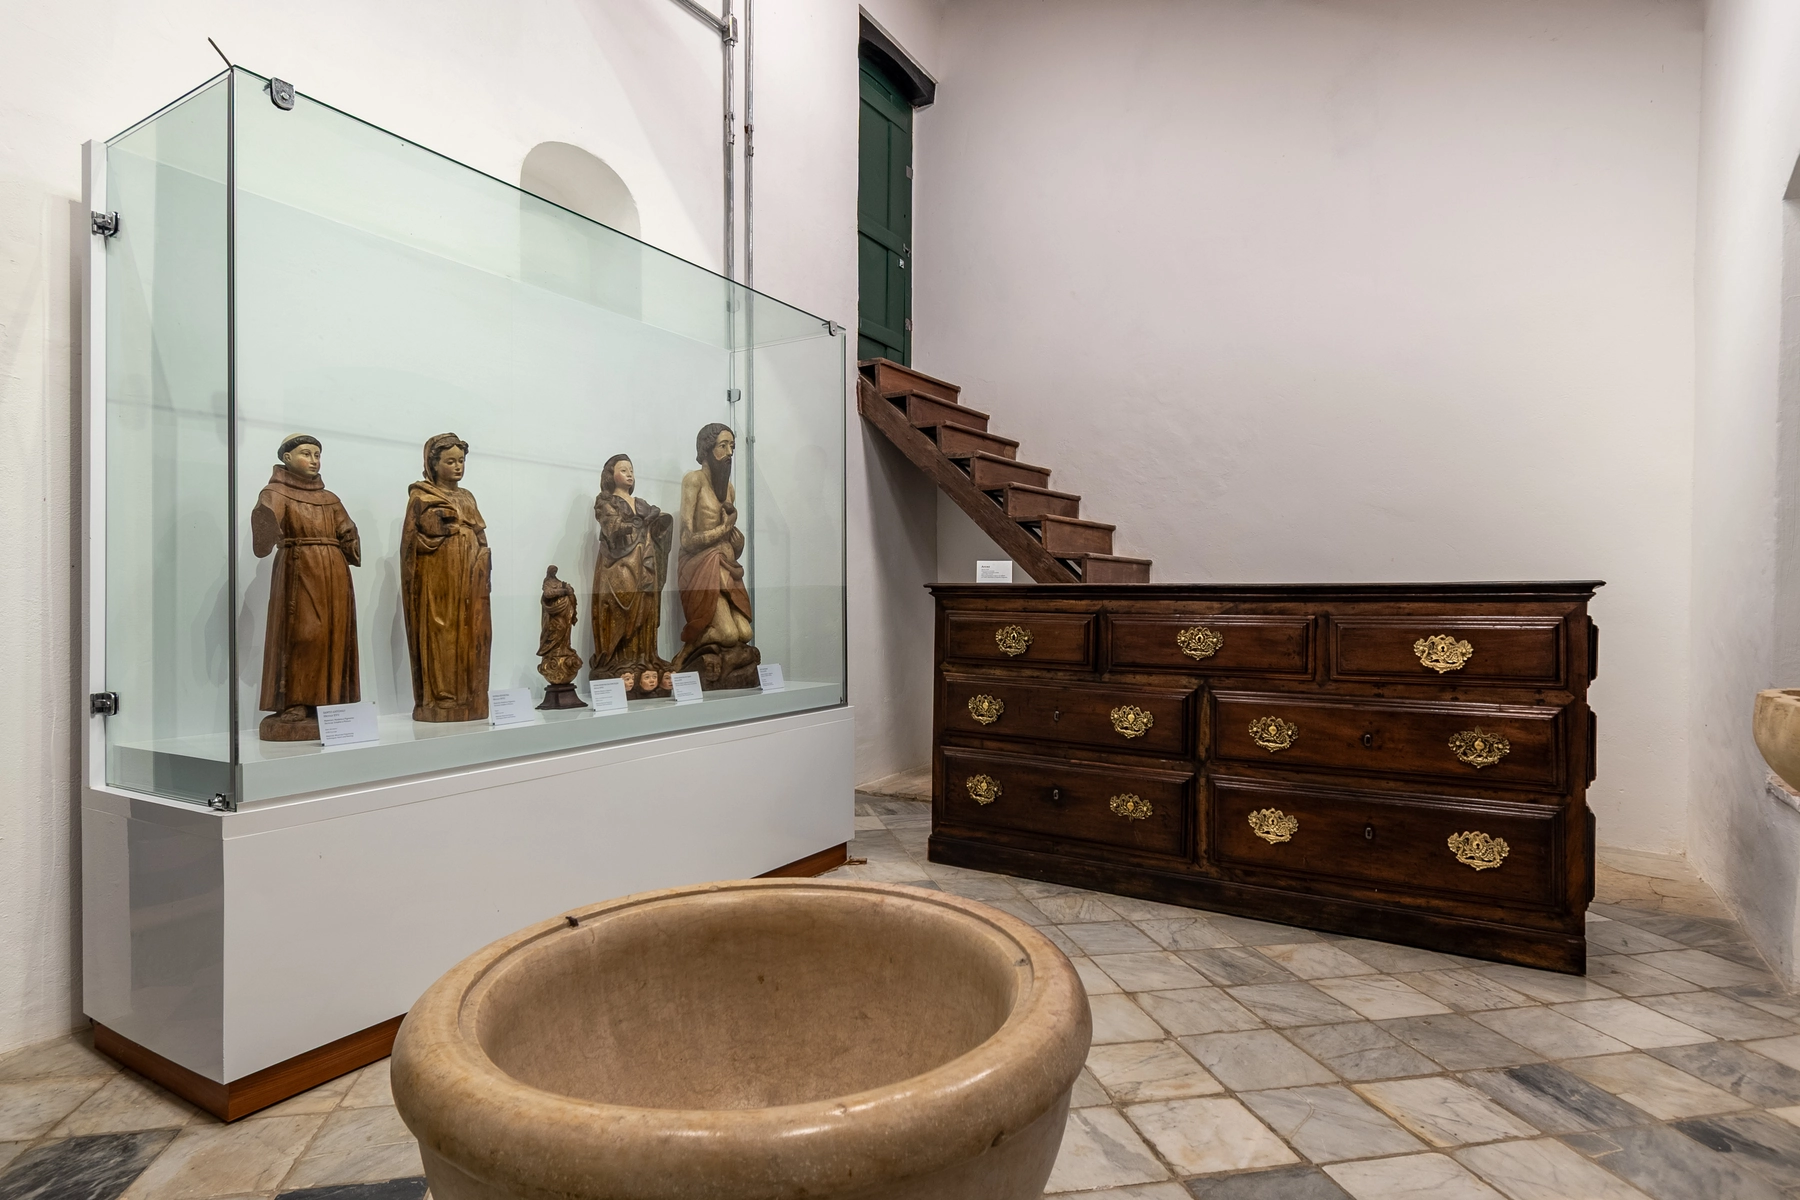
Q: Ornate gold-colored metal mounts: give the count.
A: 11